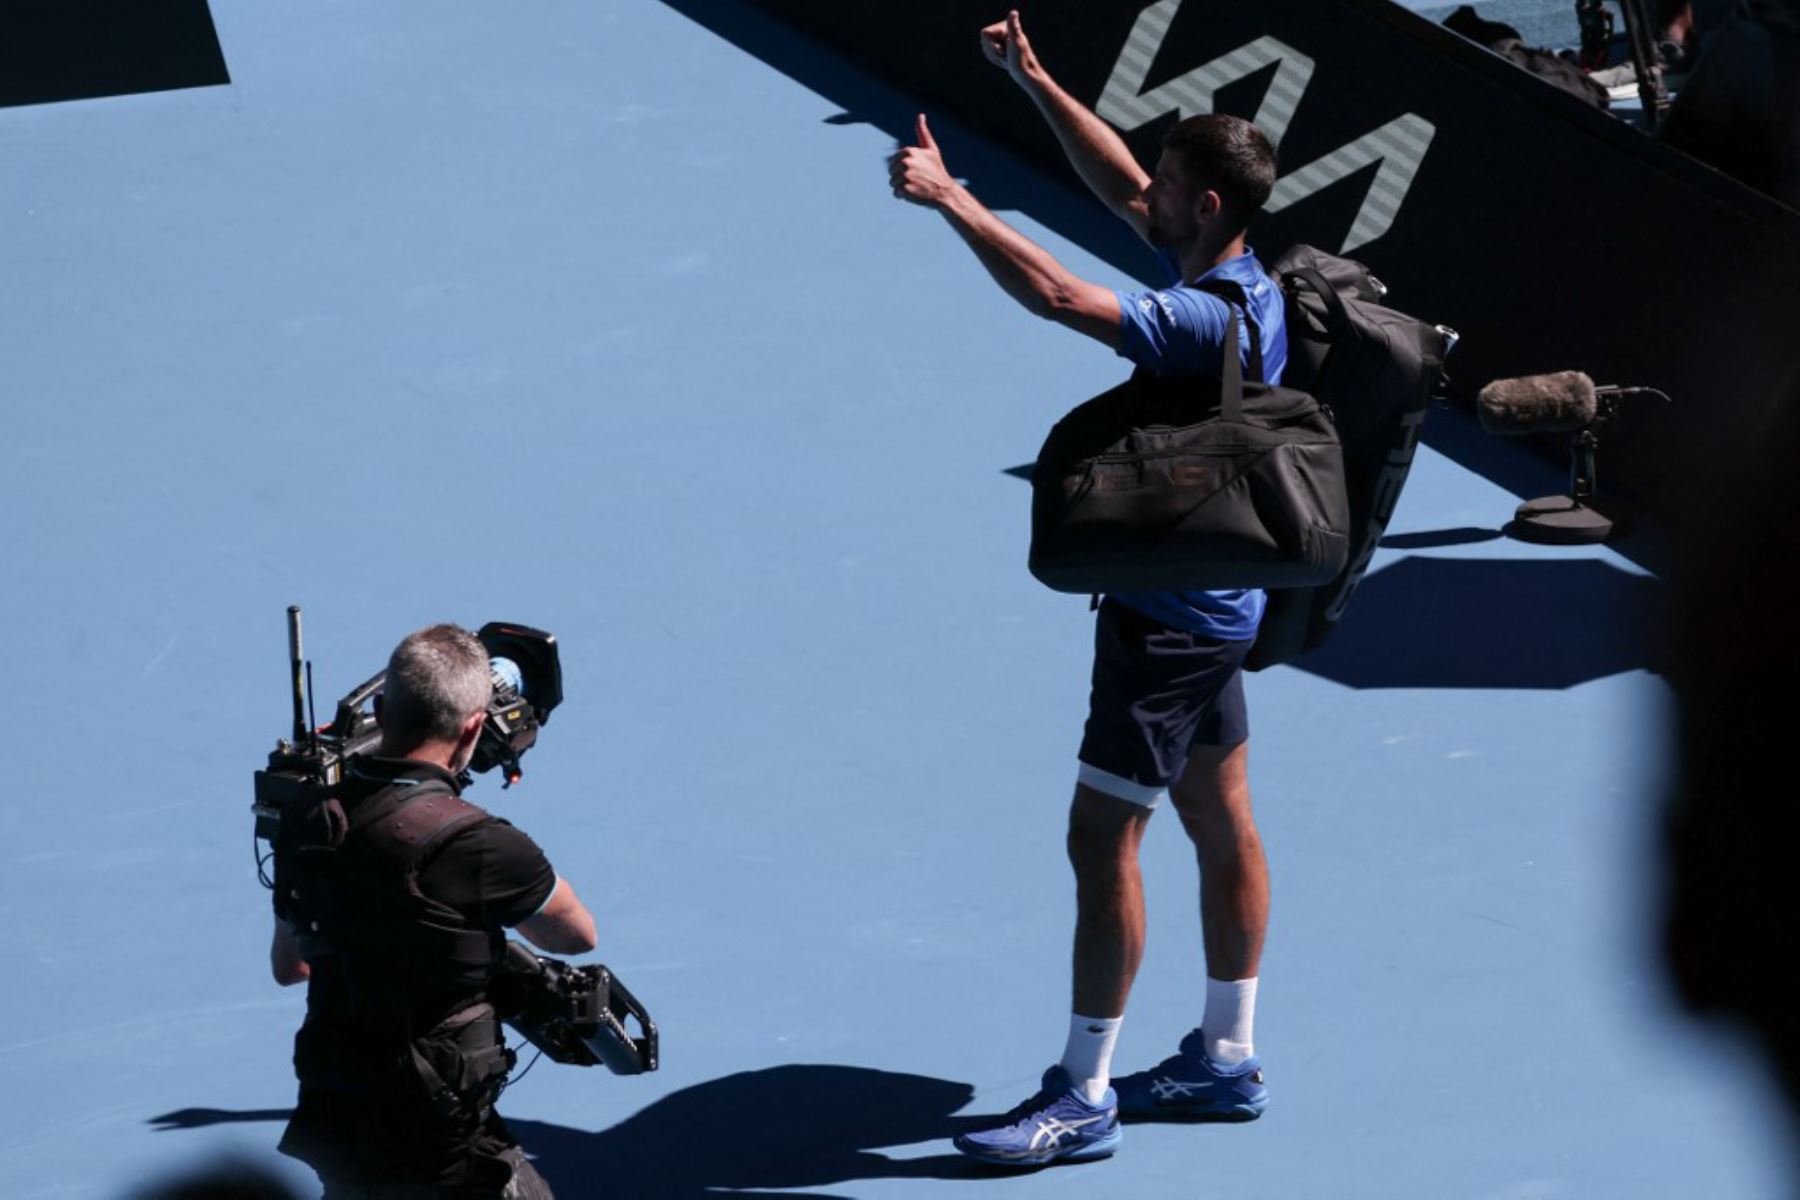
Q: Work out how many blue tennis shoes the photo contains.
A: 2